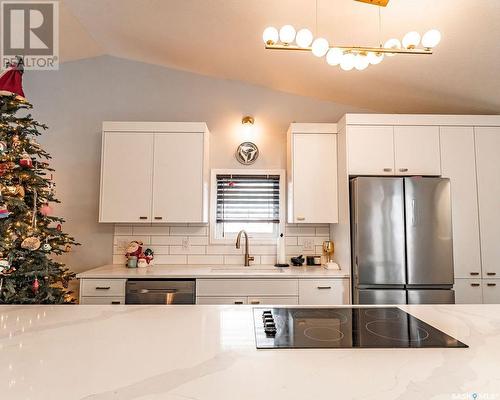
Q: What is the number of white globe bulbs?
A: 11